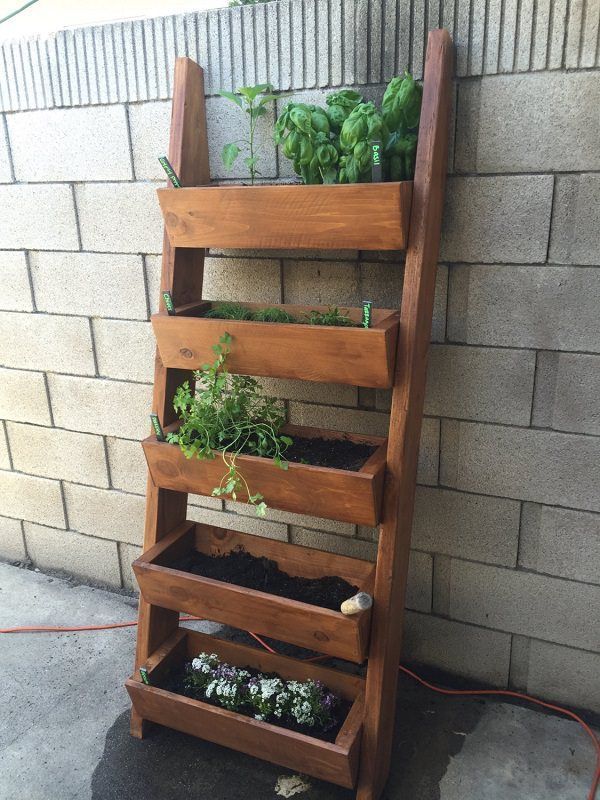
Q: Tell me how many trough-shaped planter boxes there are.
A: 5